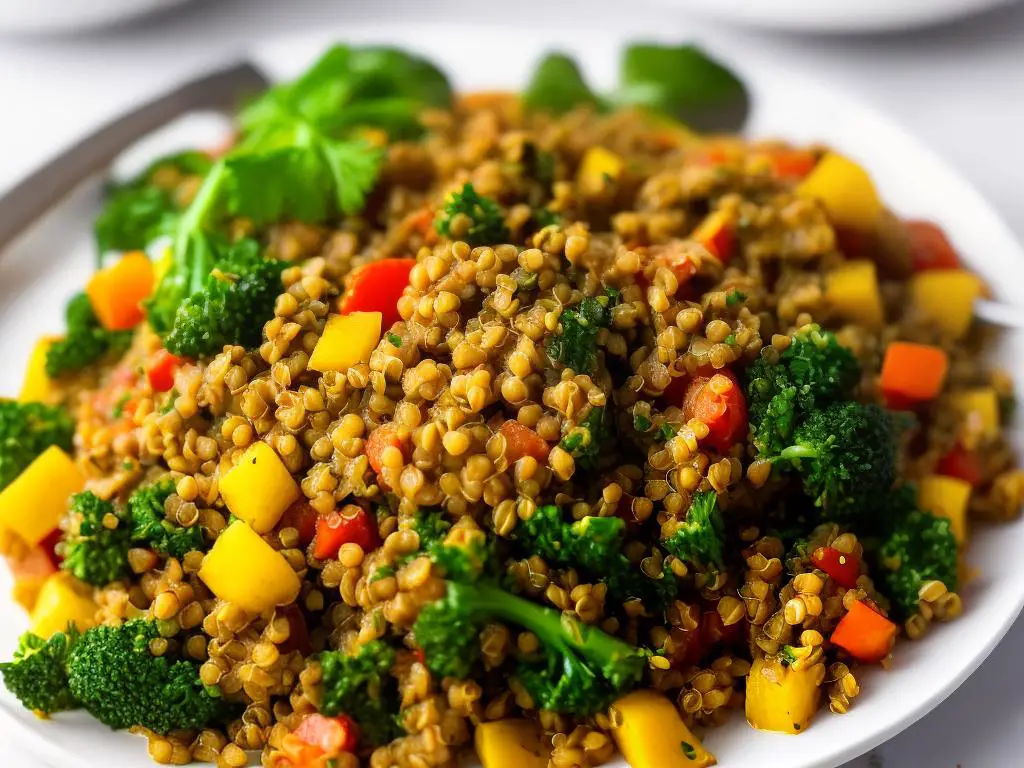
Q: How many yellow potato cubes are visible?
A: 15